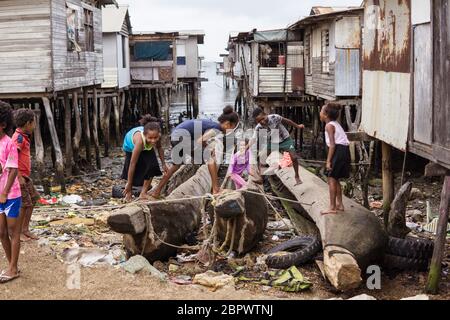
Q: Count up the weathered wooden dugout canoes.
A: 3